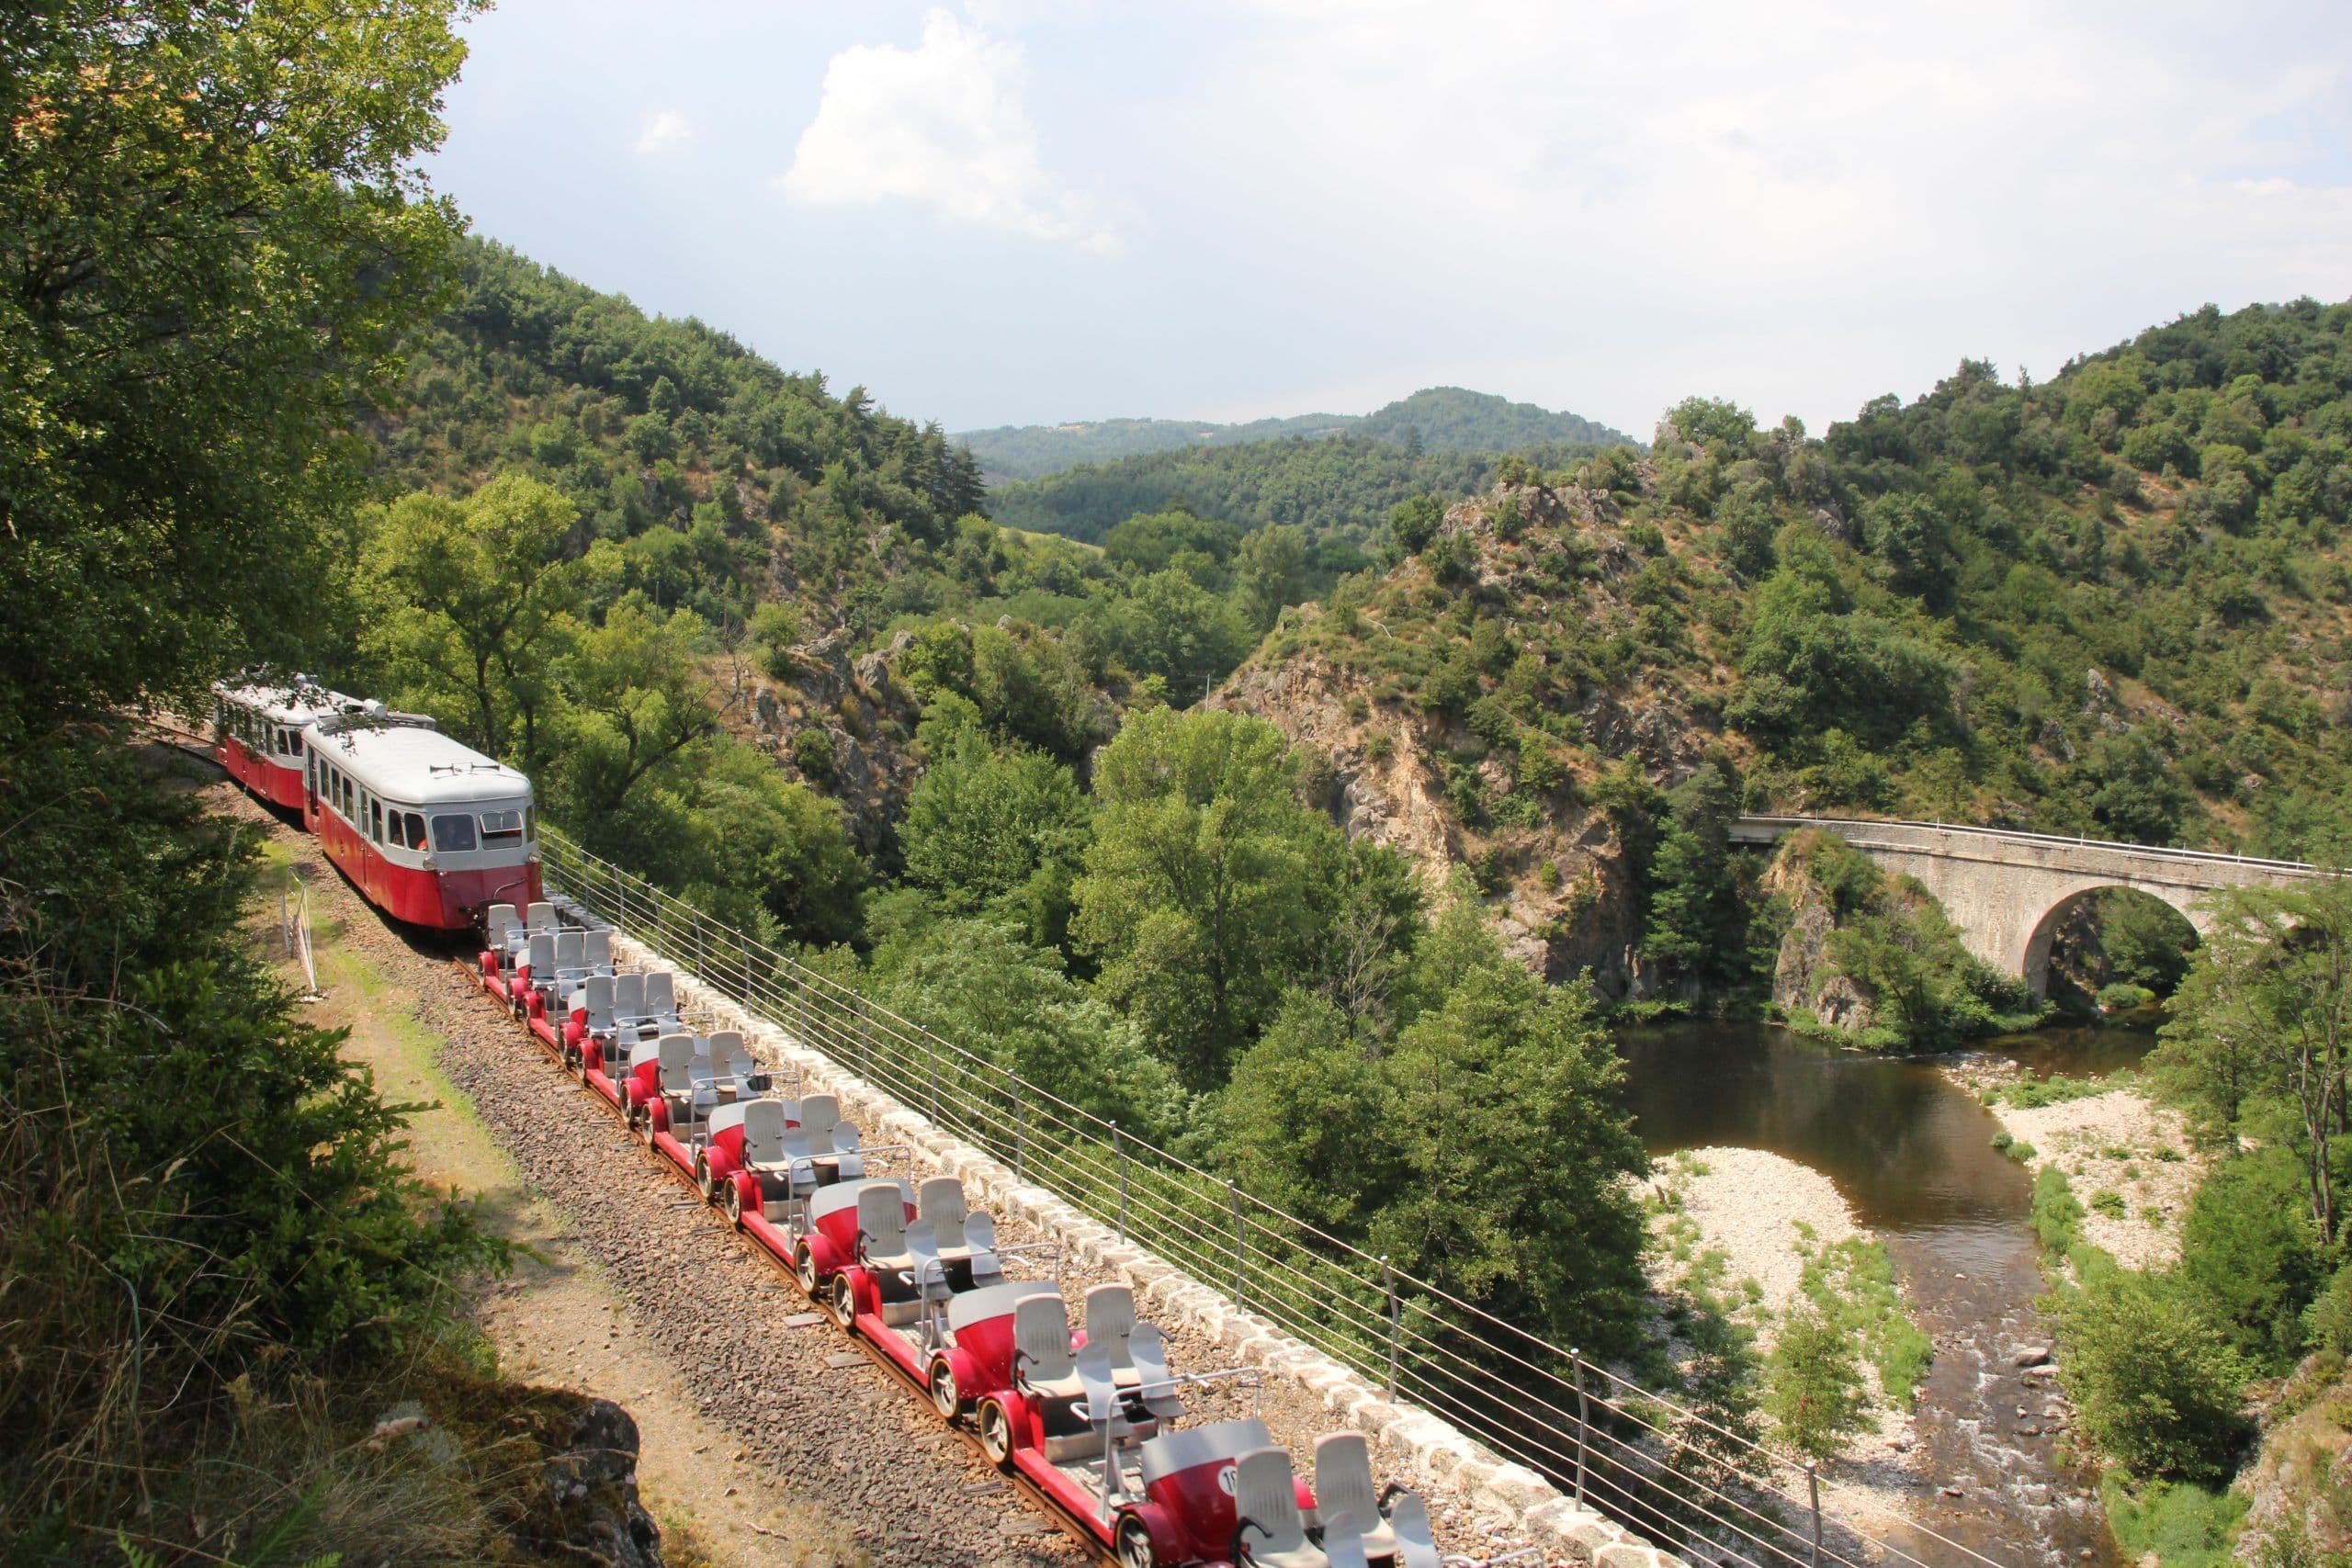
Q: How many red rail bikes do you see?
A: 8